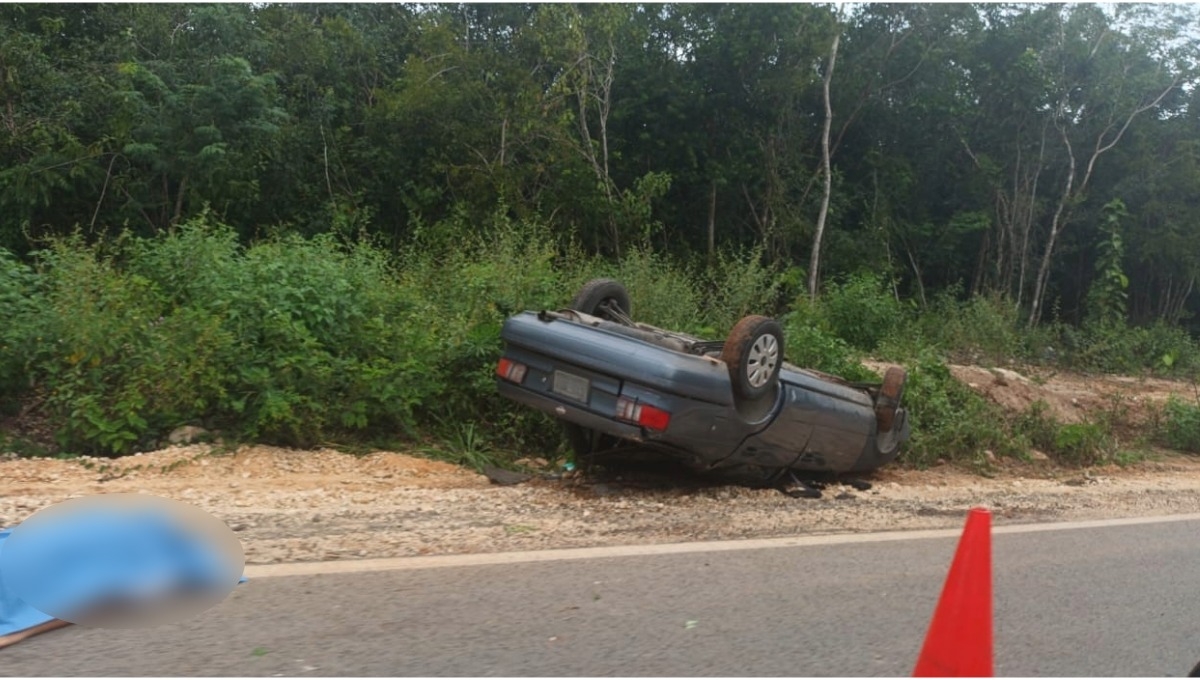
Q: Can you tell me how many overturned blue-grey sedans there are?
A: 1